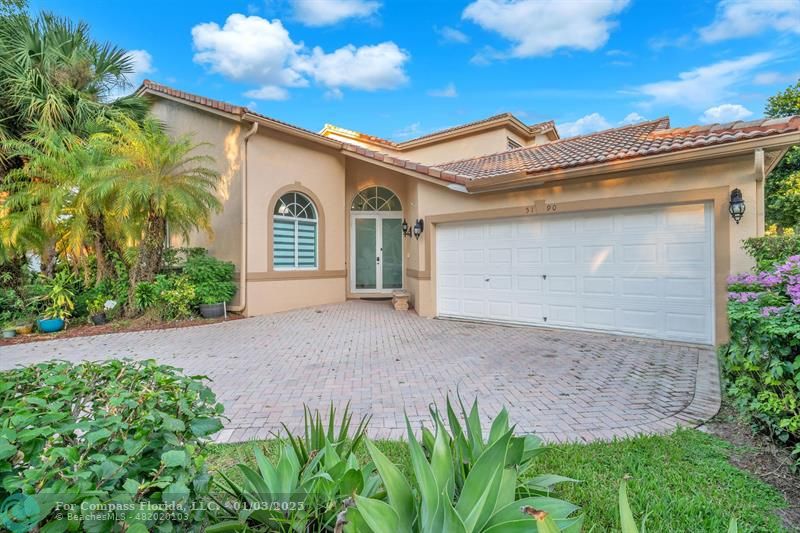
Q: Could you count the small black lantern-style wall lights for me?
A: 3